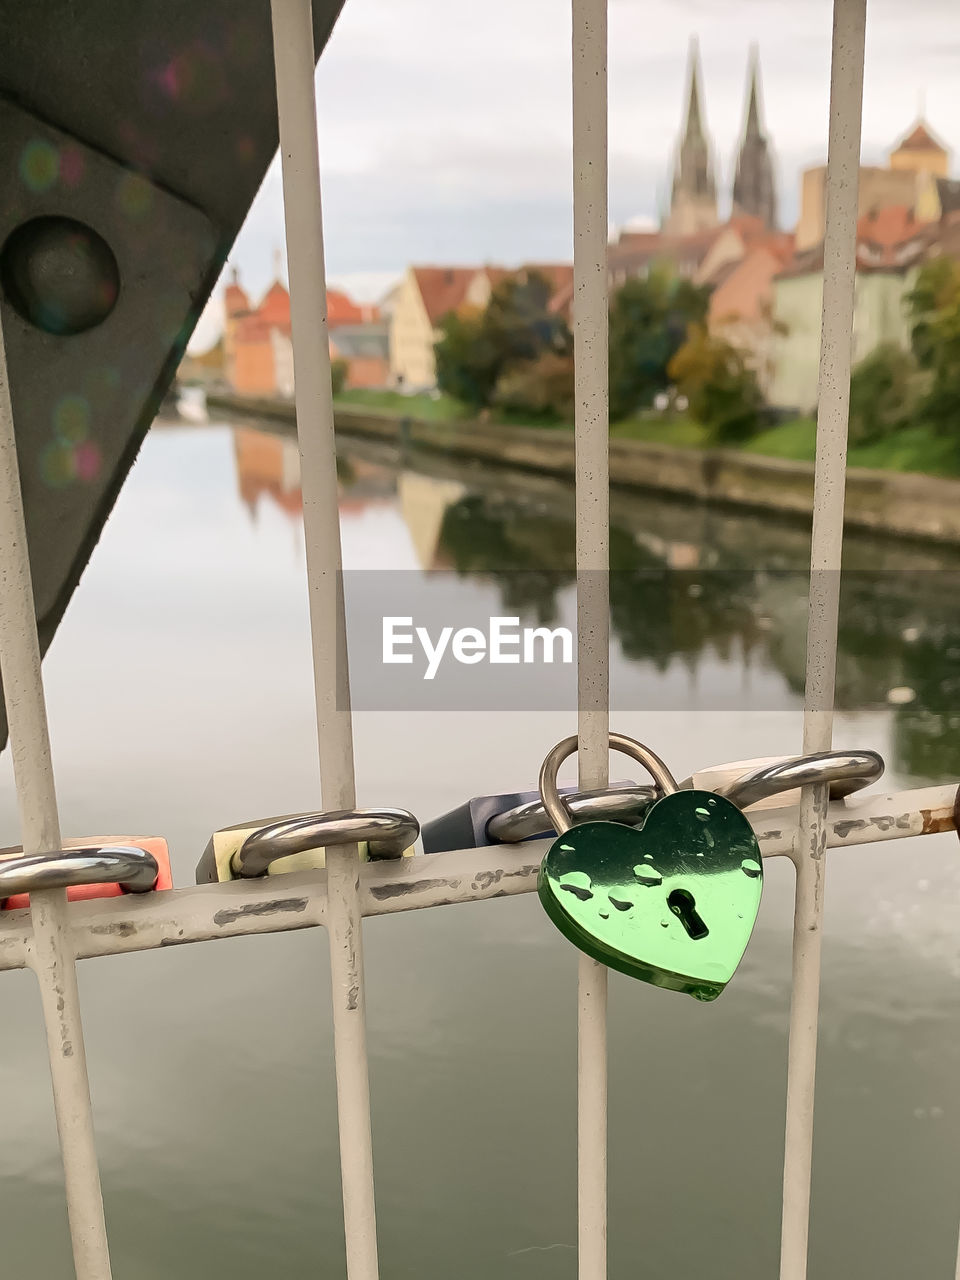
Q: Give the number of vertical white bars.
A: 4